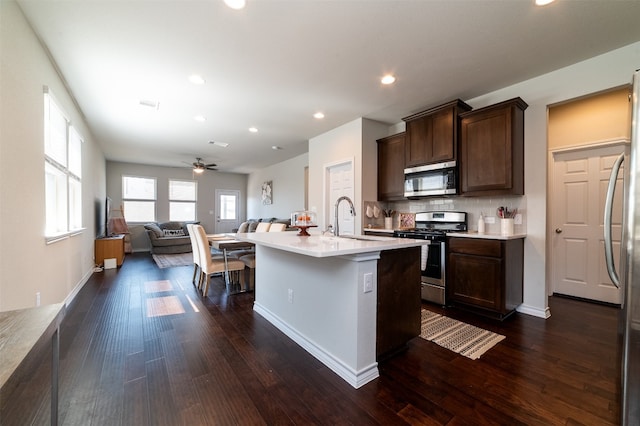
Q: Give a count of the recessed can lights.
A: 7